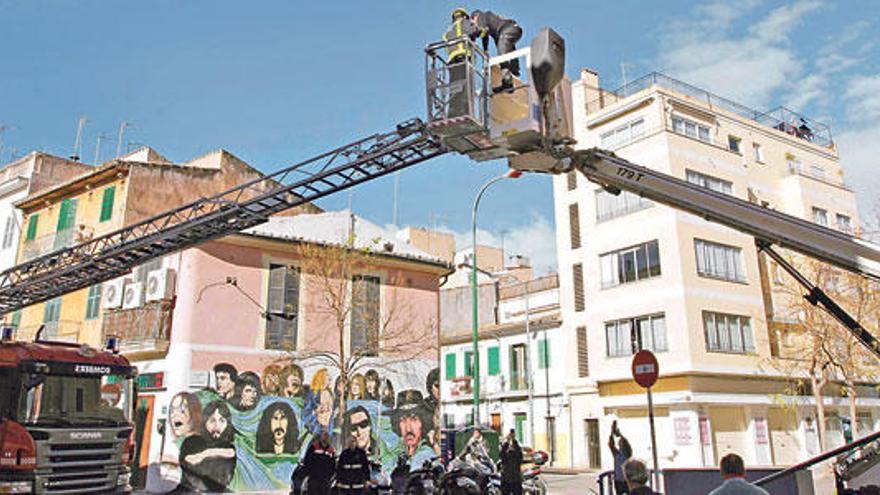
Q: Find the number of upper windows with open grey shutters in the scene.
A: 1